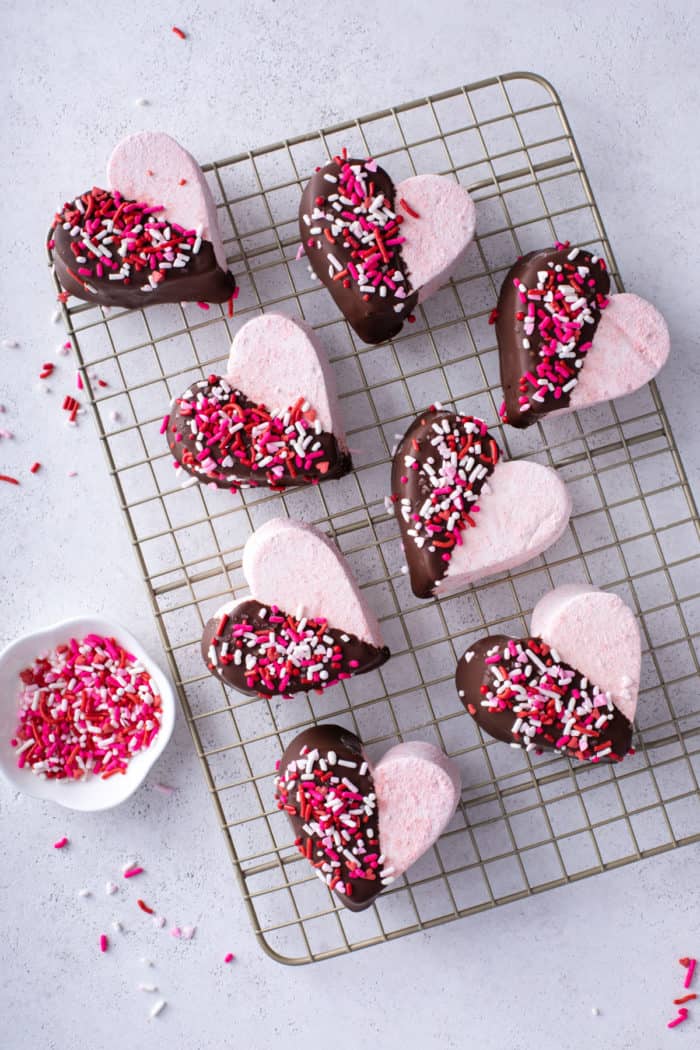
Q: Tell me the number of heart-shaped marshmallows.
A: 8